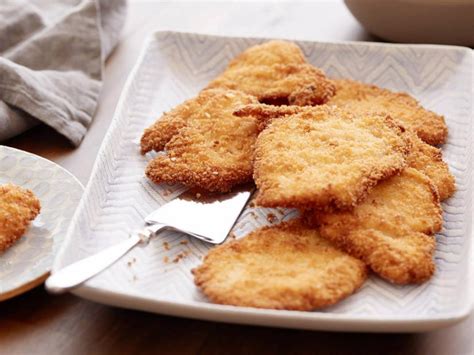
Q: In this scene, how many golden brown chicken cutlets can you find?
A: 8